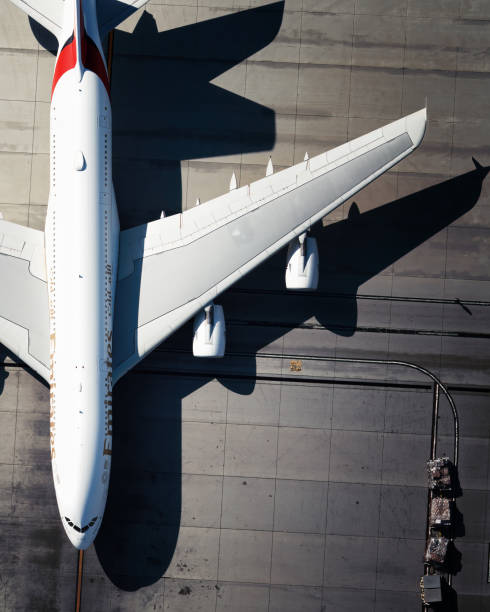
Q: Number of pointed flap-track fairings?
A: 5